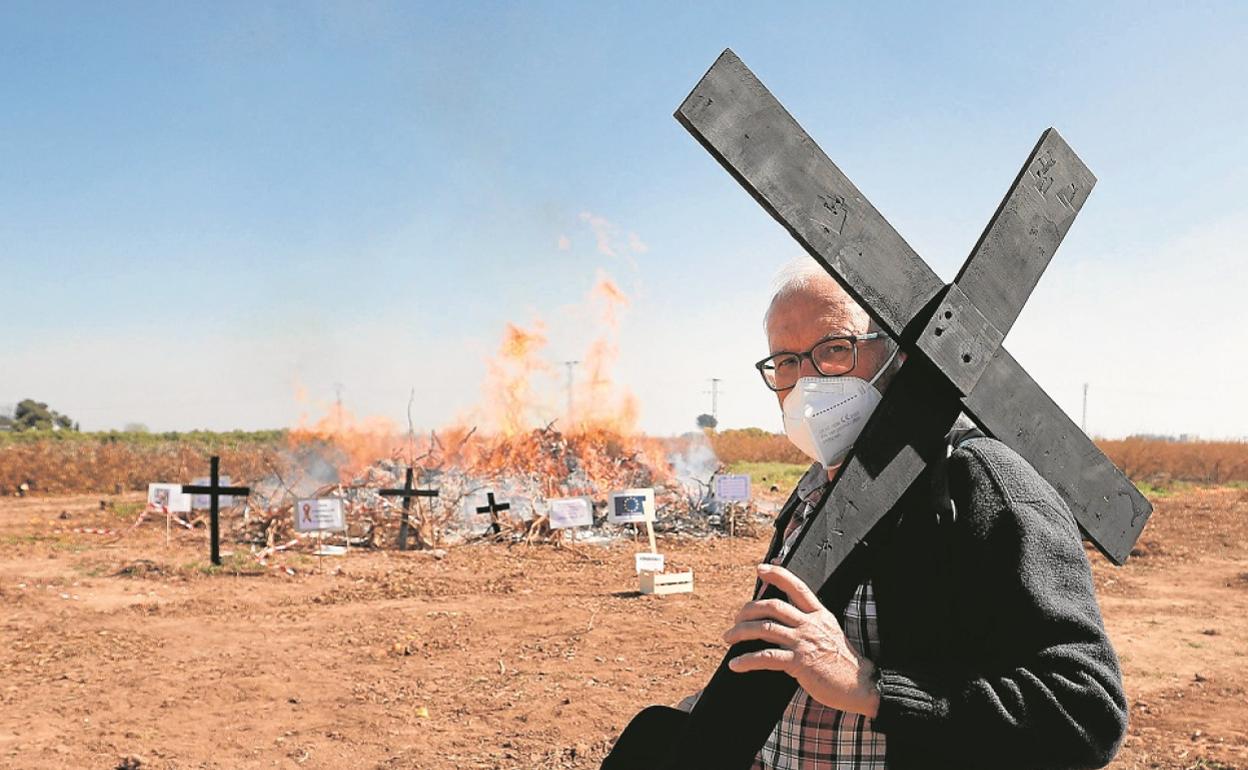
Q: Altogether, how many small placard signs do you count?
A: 7